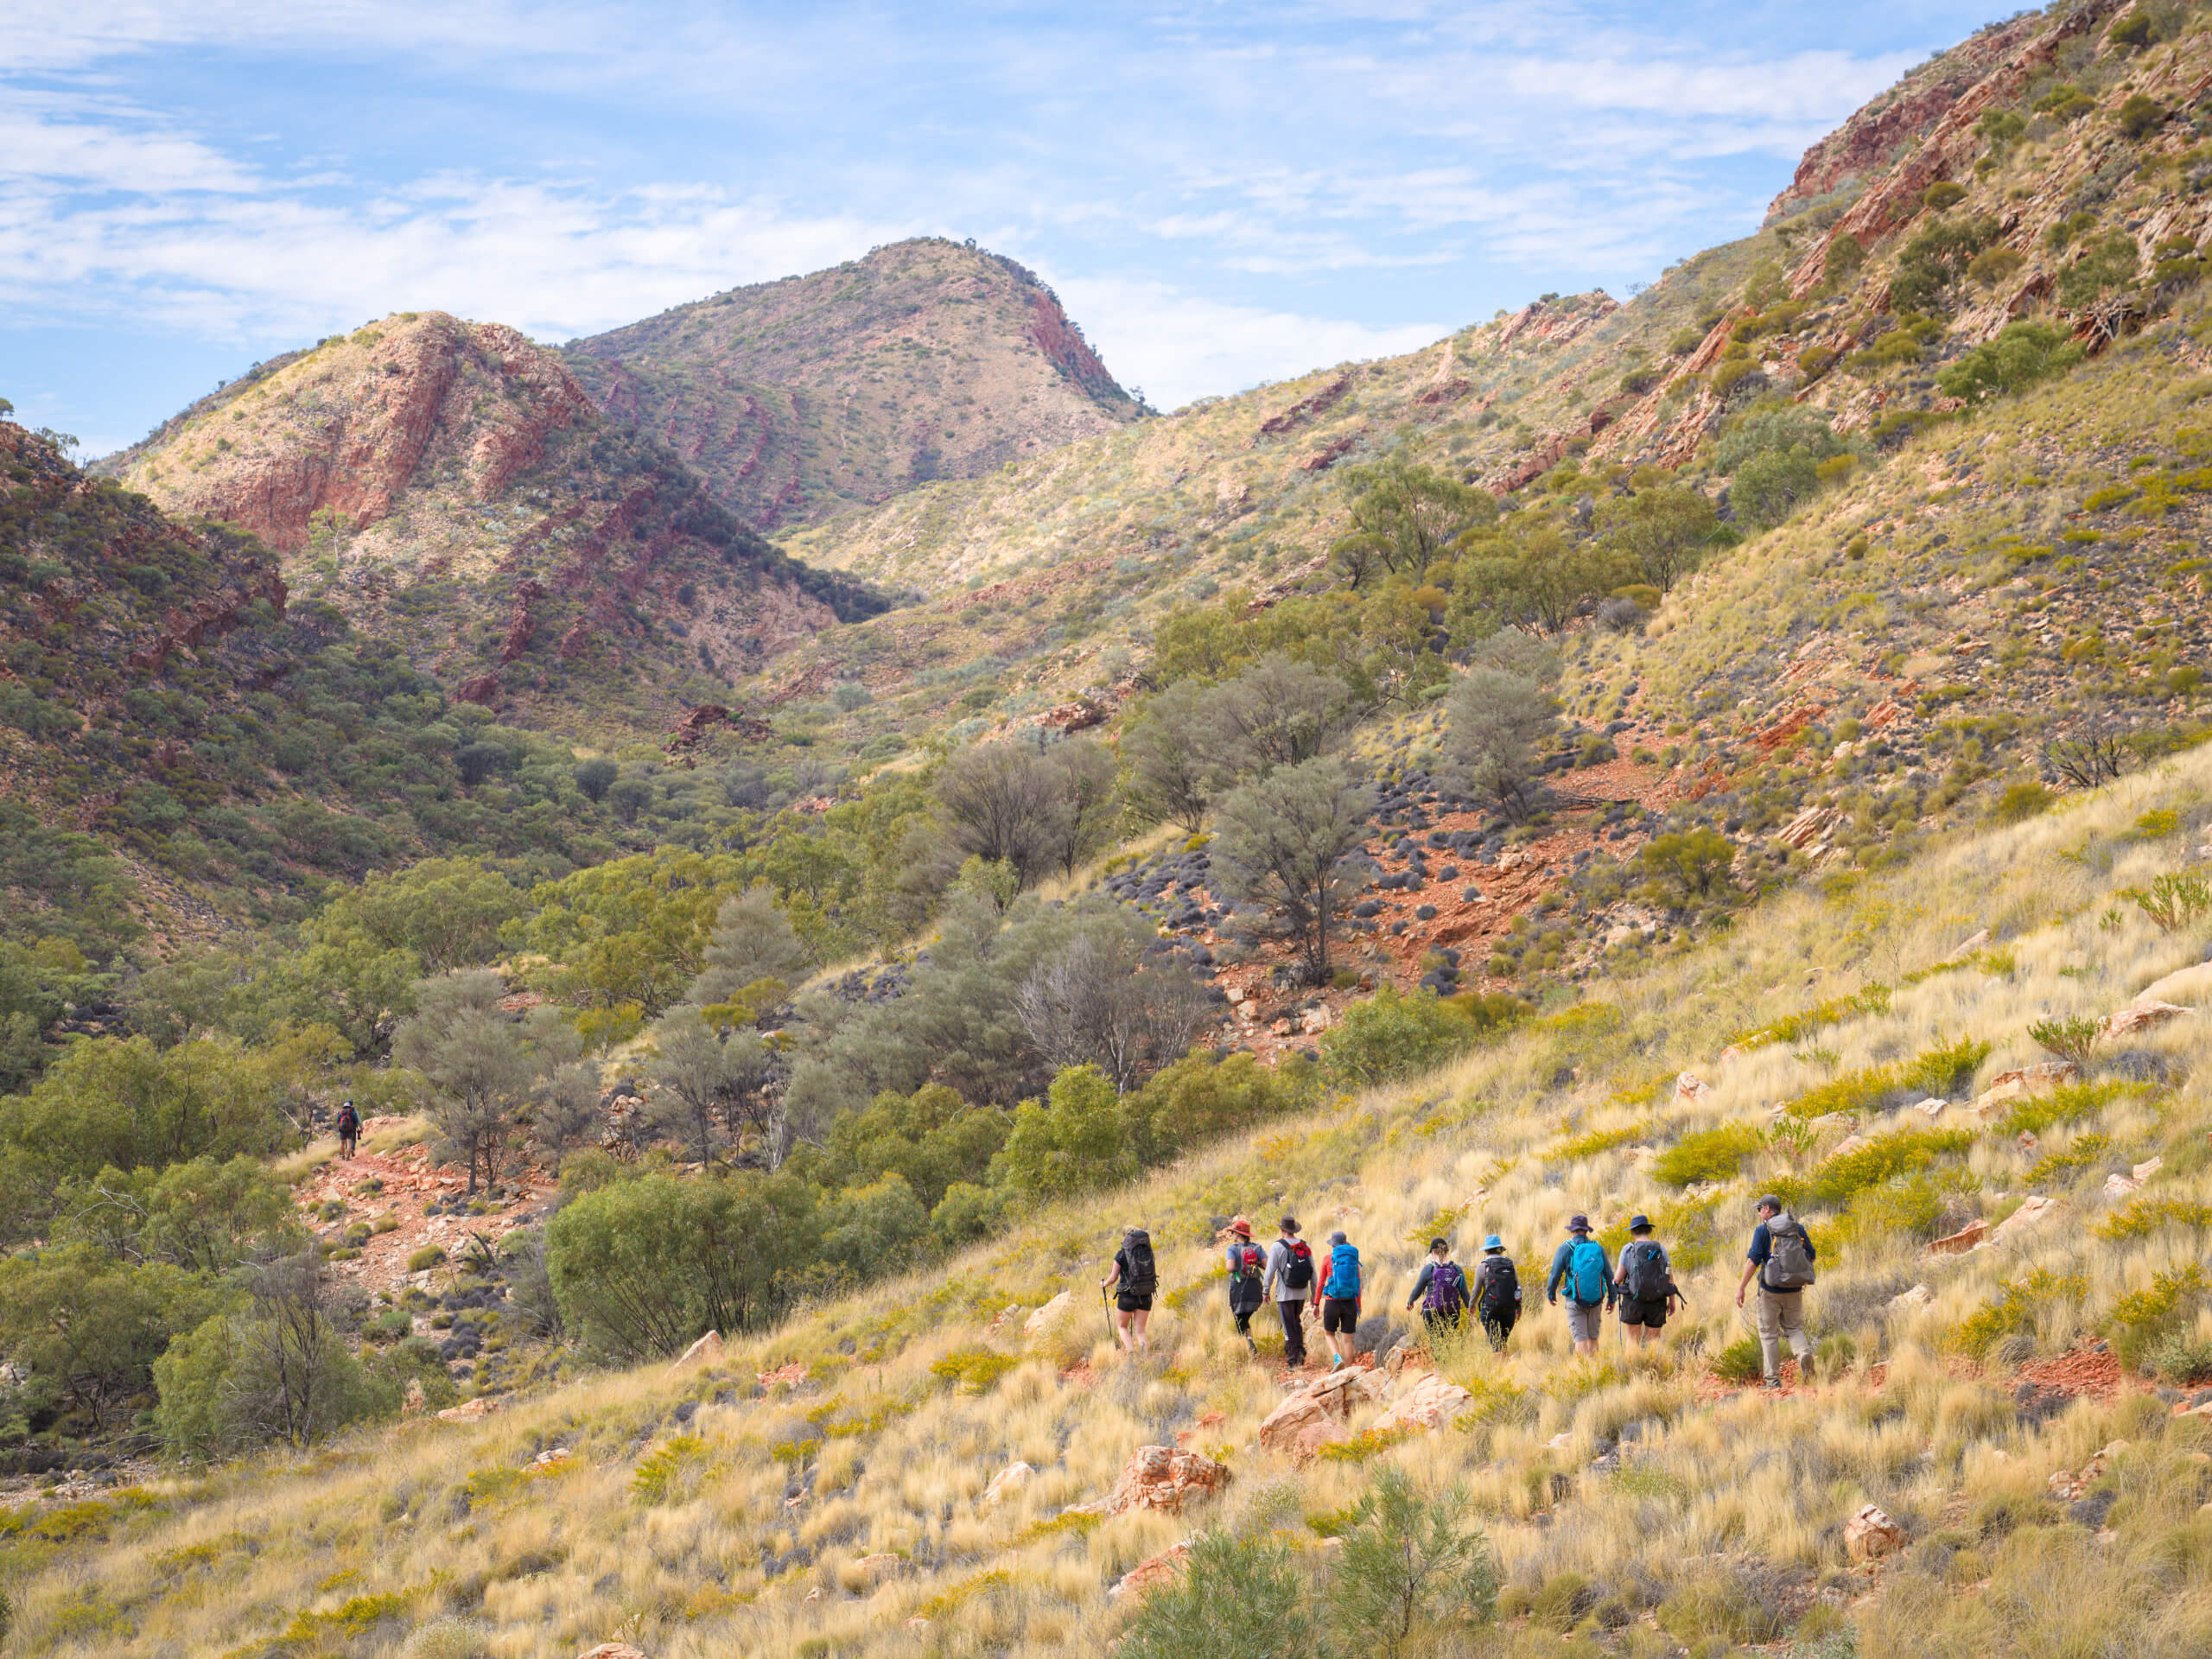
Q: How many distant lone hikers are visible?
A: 1